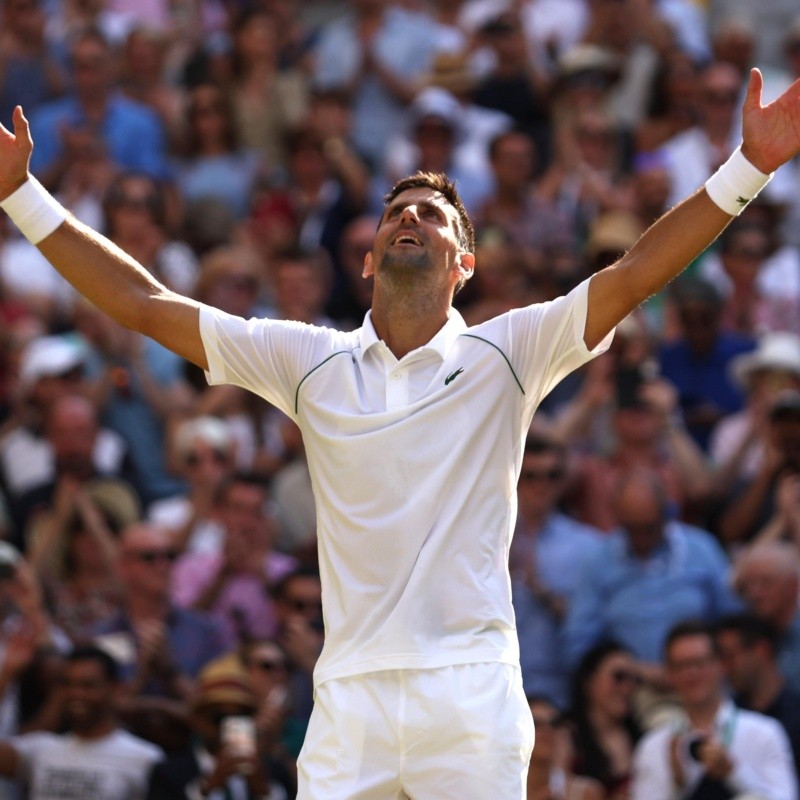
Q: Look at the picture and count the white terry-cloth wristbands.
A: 2